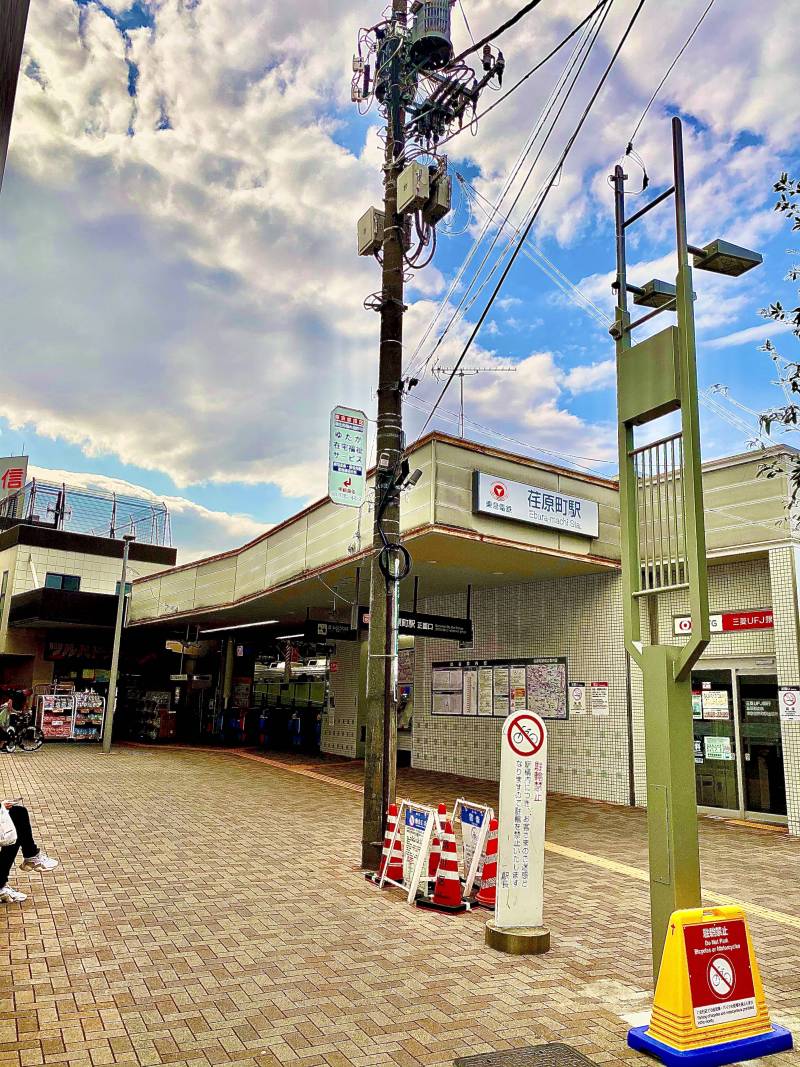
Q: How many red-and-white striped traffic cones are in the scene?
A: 4